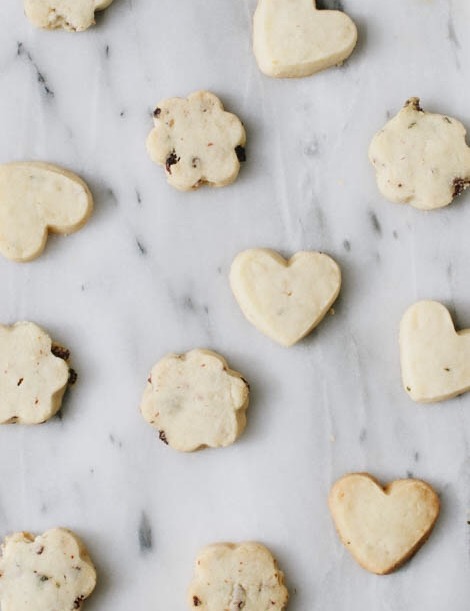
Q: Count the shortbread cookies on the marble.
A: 12